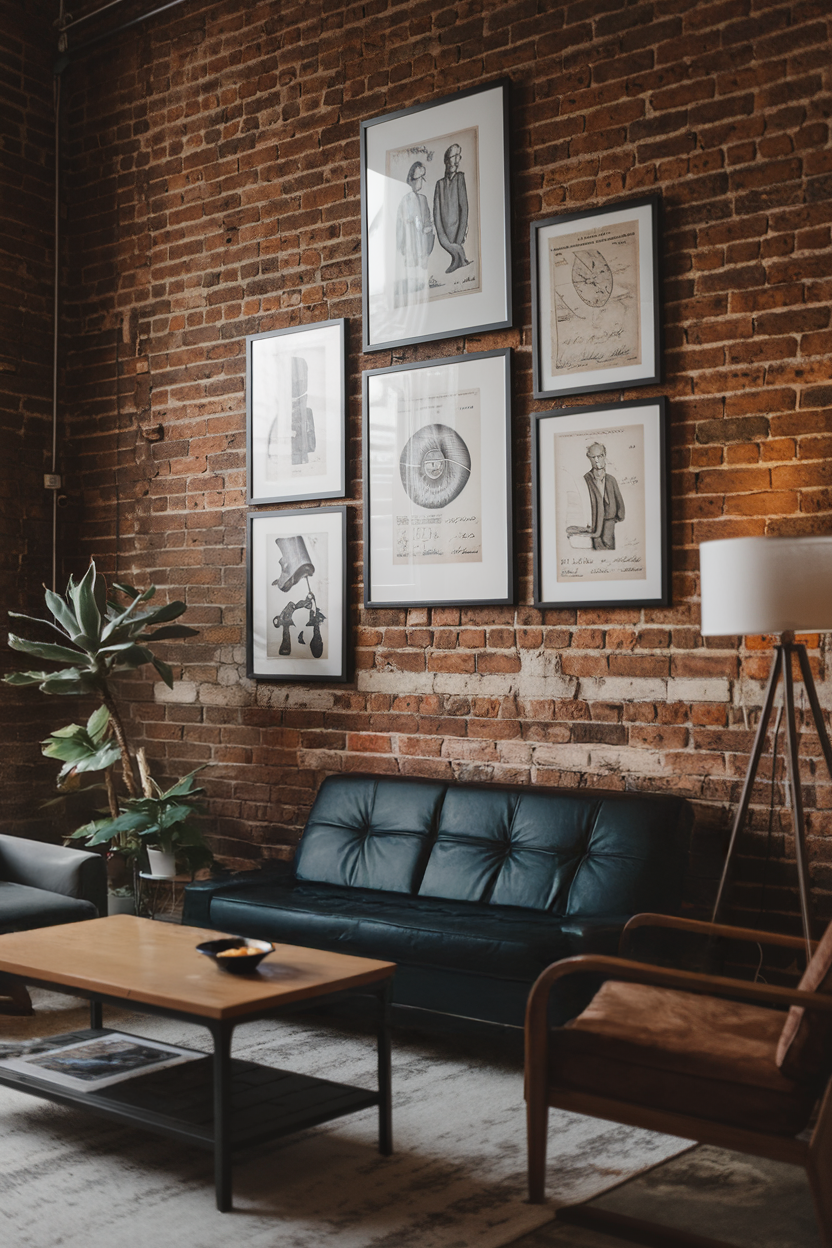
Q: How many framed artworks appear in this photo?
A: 6